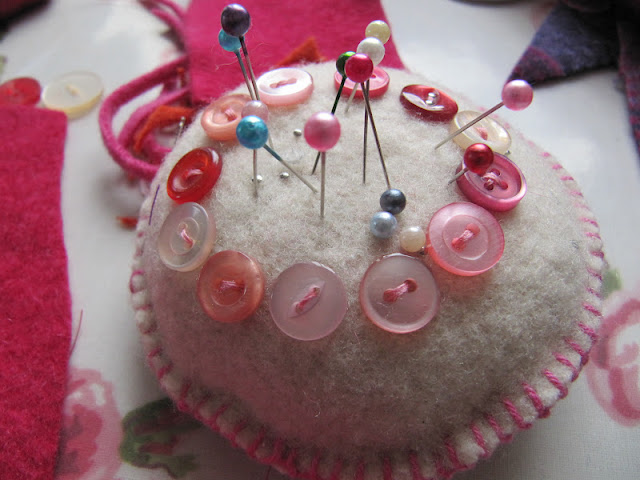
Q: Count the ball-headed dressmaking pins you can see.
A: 14